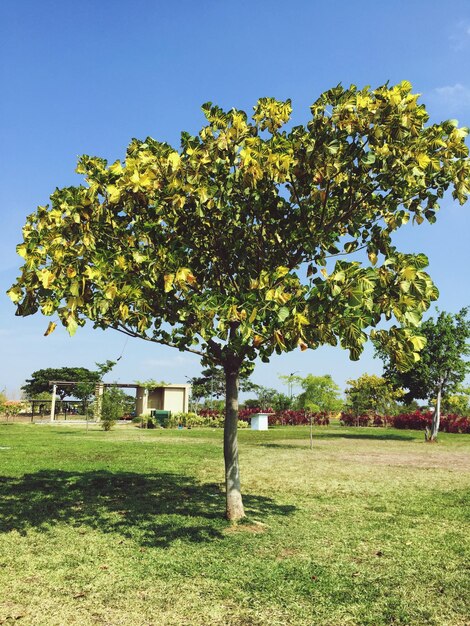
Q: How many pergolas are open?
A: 1